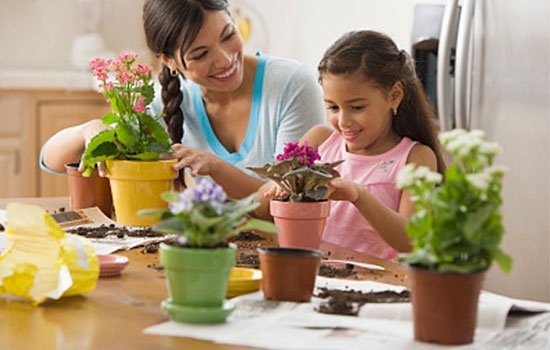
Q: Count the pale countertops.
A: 1